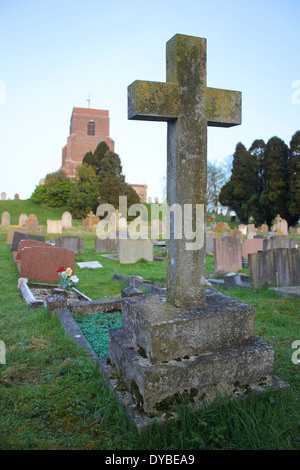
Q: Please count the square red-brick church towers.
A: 1